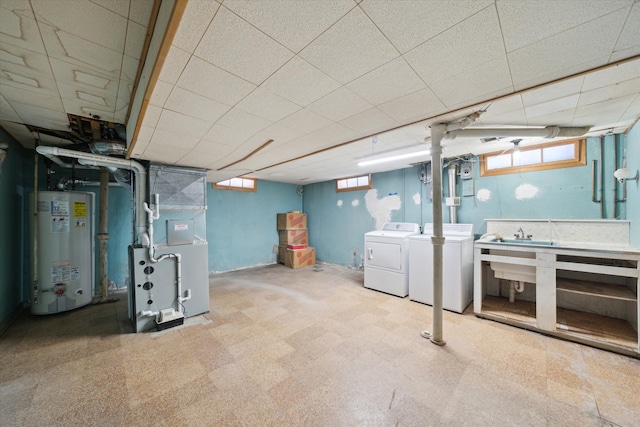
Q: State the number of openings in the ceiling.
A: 1